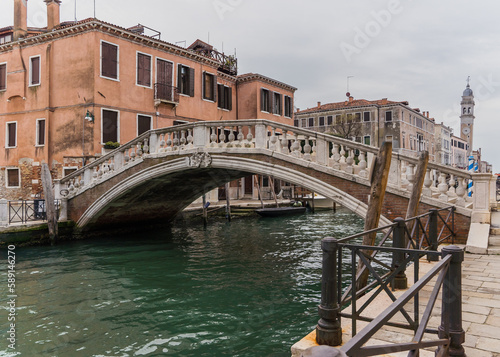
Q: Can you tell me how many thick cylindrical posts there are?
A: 4